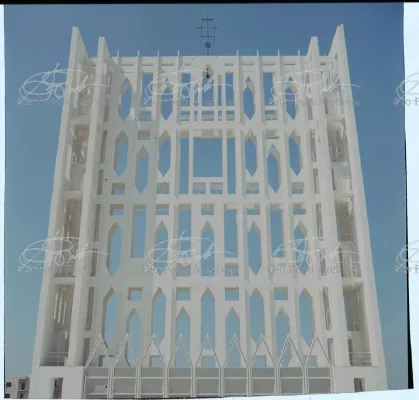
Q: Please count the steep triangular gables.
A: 9